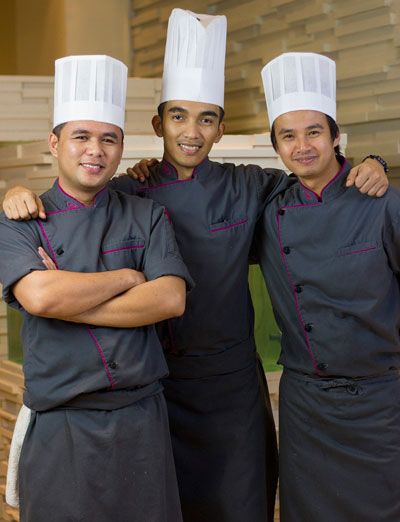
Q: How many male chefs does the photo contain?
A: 3